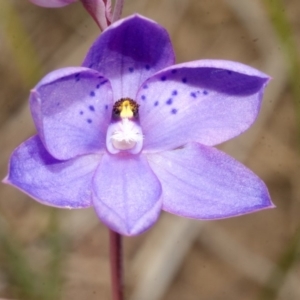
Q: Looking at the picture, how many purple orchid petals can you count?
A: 6